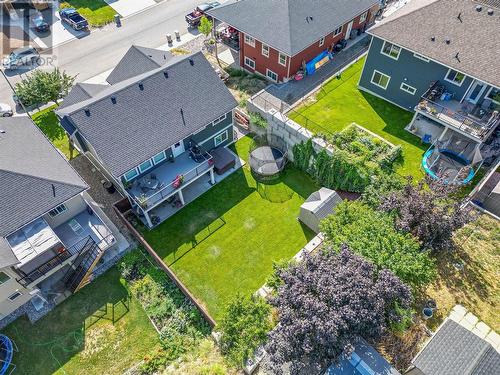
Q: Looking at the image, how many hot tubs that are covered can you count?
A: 1